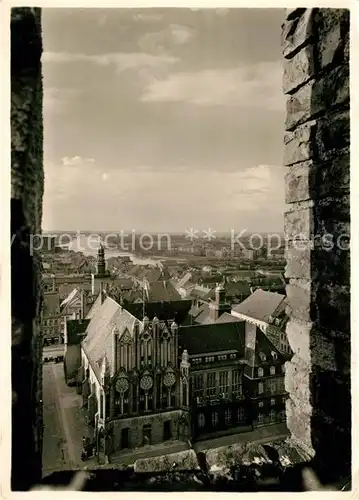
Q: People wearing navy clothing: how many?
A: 0